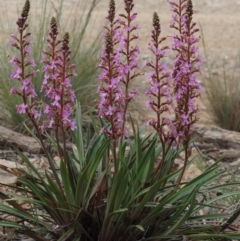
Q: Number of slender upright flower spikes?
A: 9